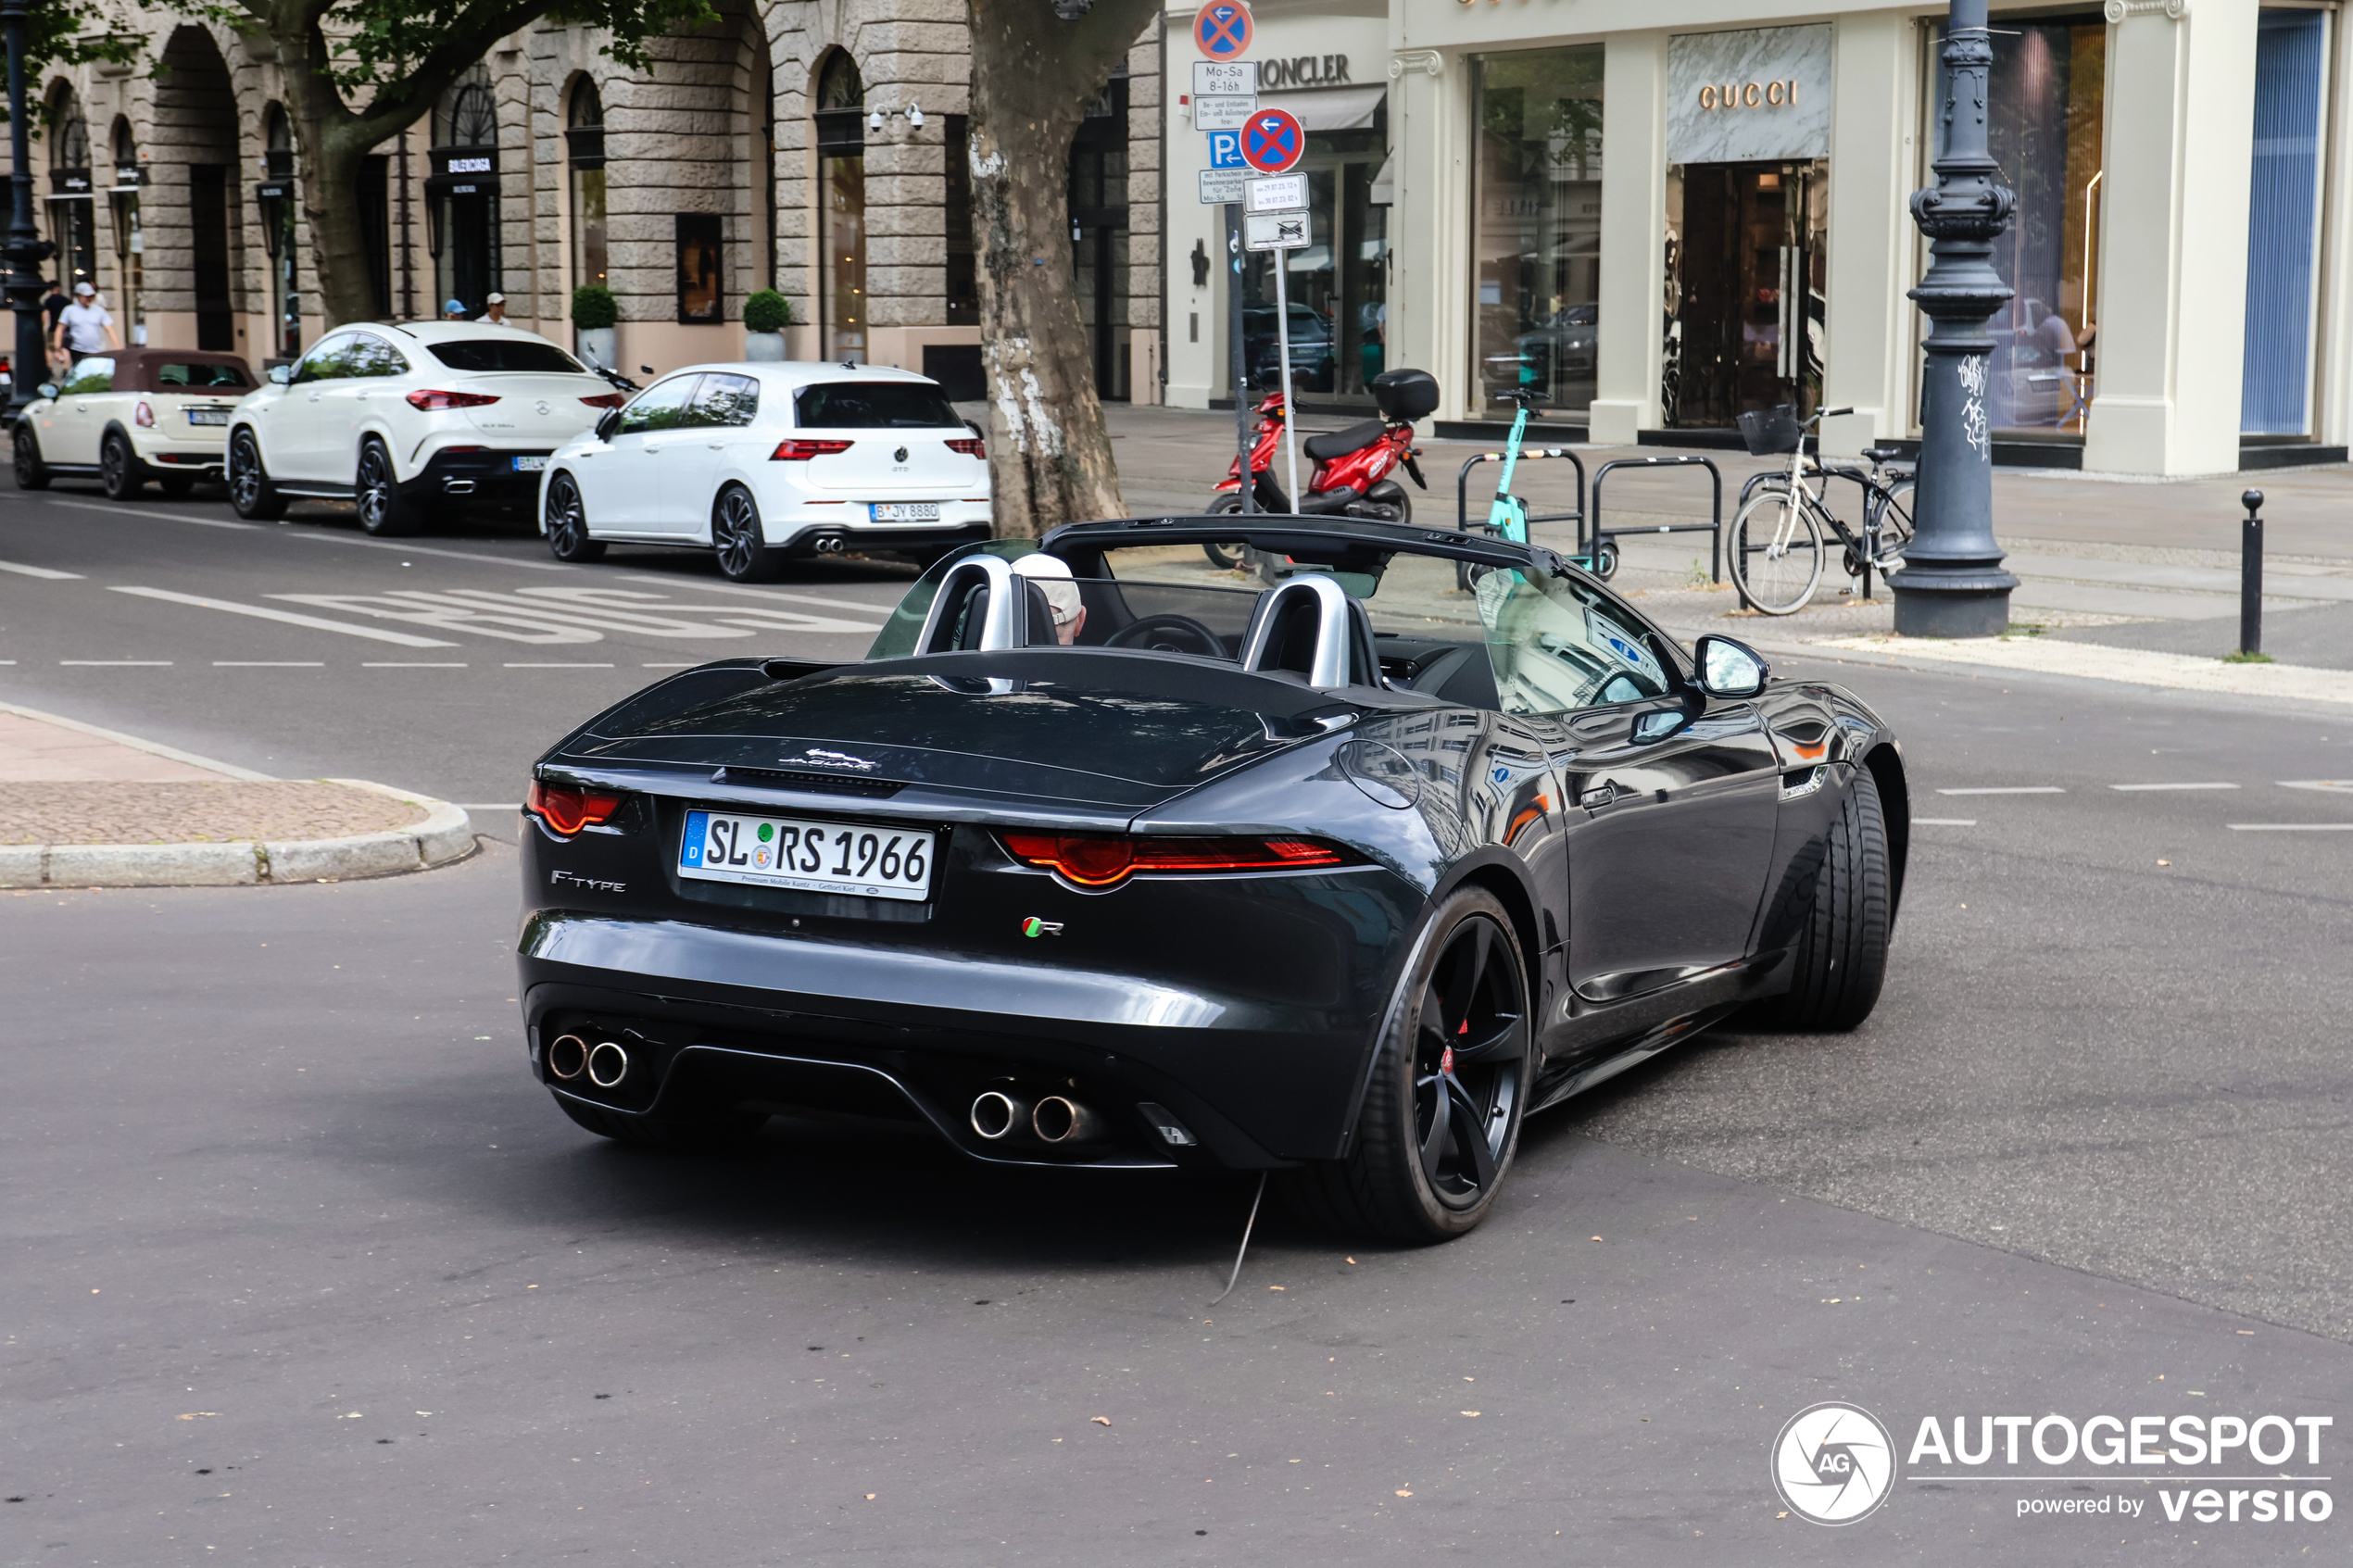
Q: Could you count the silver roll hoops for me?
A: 2